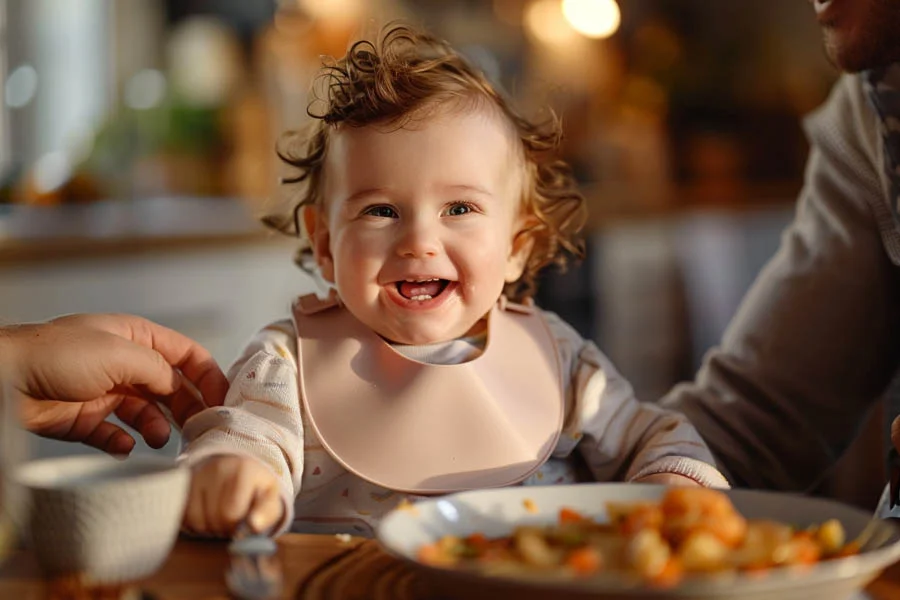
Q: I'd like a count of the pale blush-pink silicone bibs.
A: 1